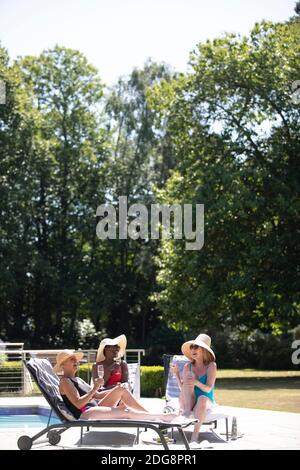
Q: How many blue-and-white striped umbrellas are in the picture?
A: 0